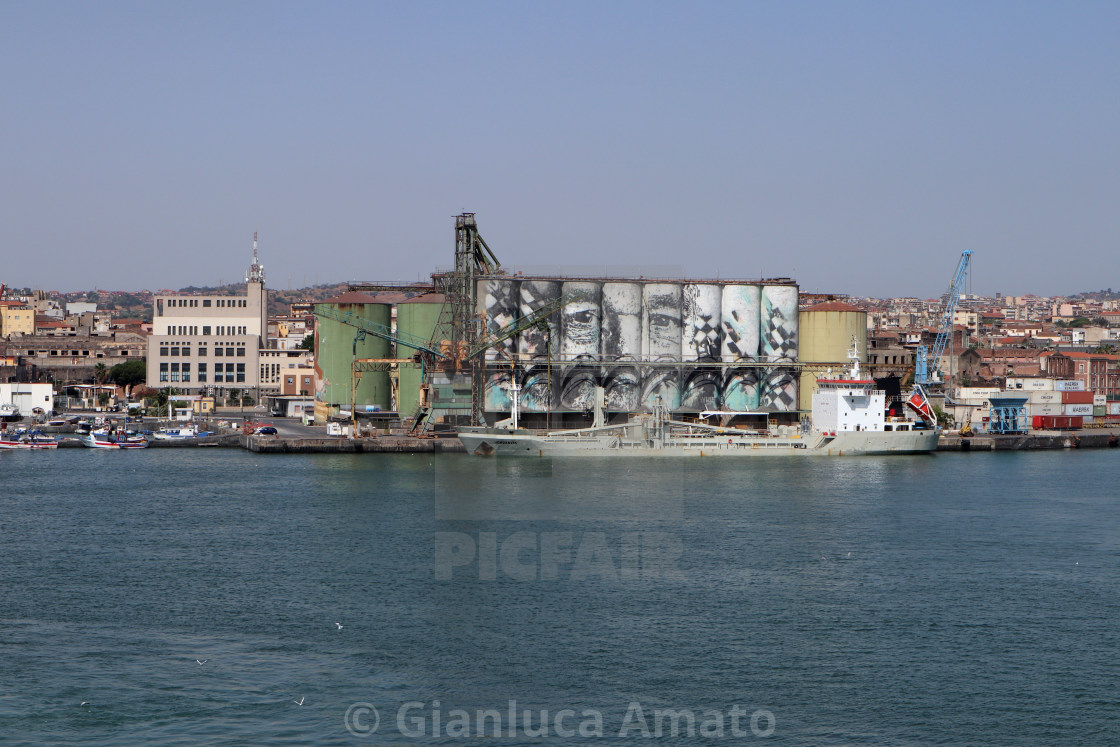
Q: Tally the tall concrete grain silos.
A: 8